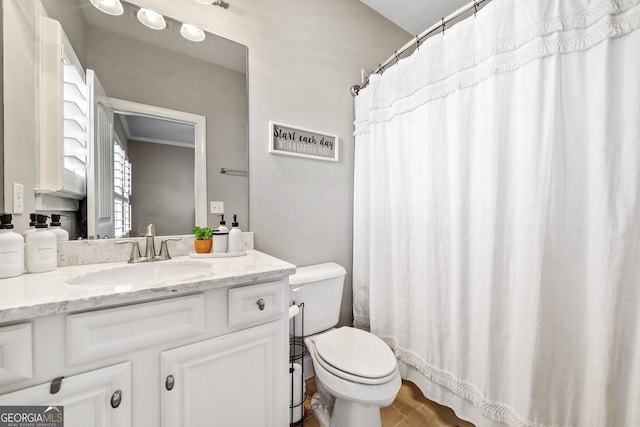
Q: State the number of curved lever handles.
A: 2